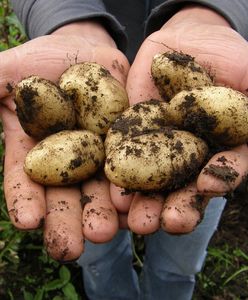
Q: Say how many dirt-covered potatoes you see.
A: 7